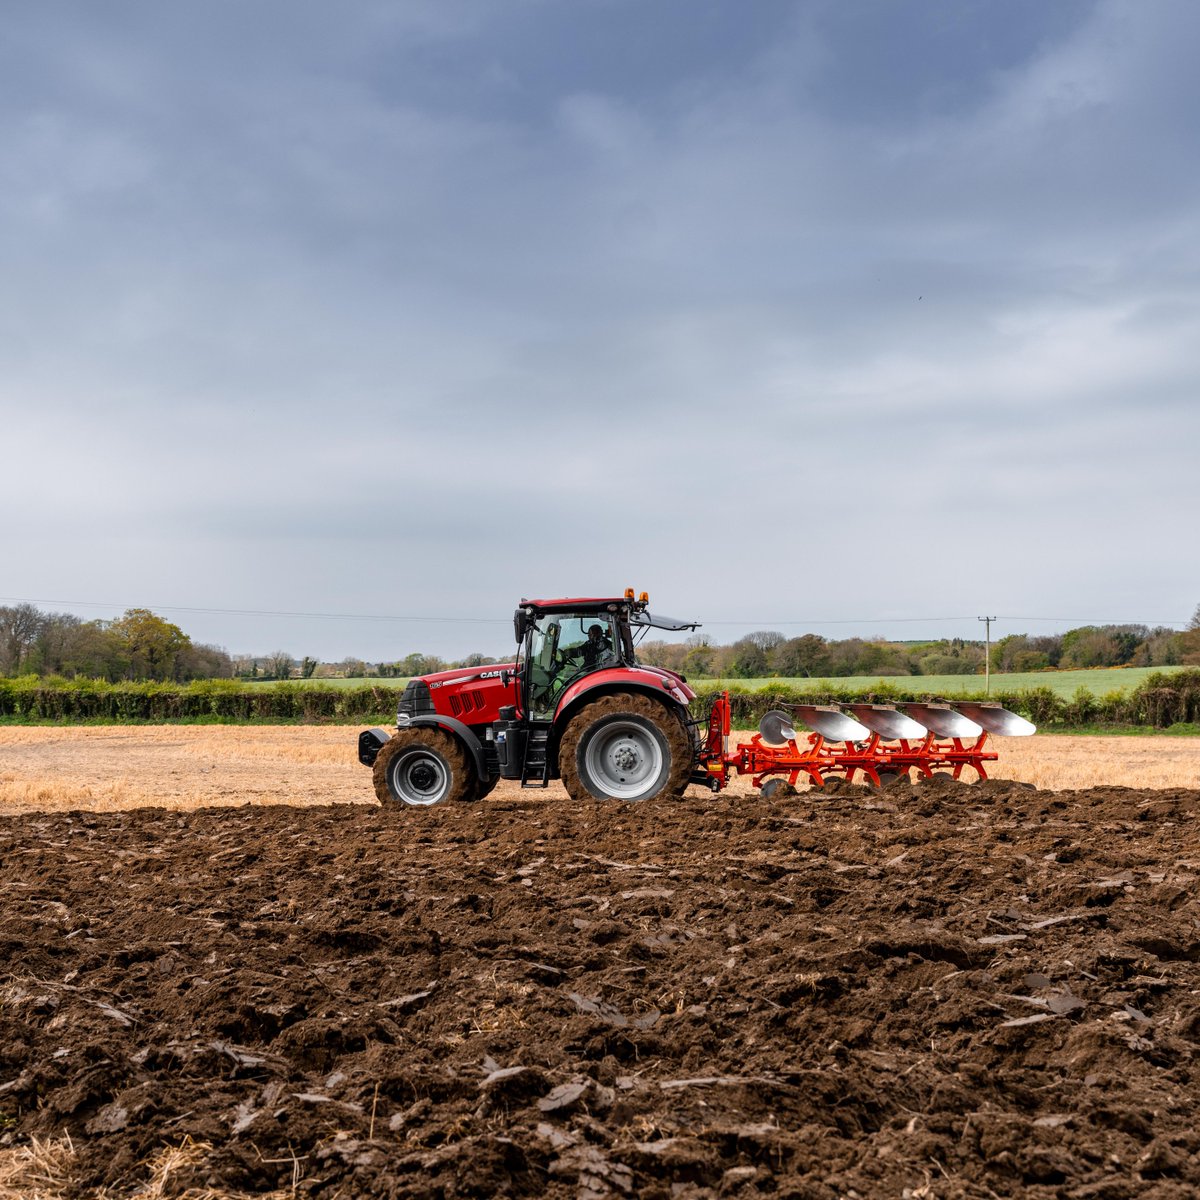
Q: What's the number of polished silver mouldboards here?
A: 4